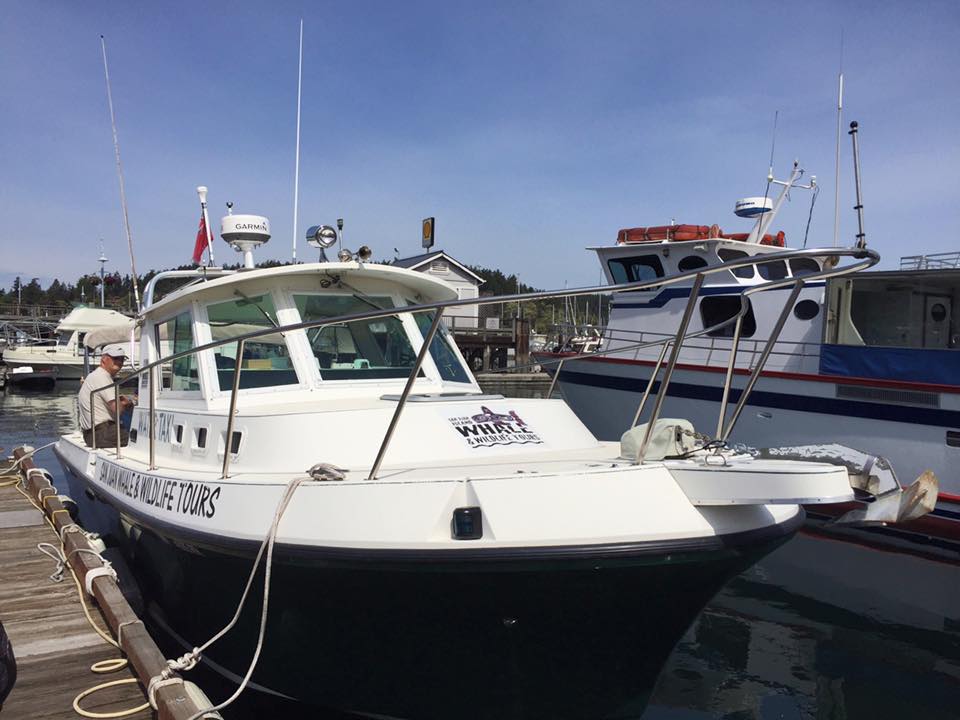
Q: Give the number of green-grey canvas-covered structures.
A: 1